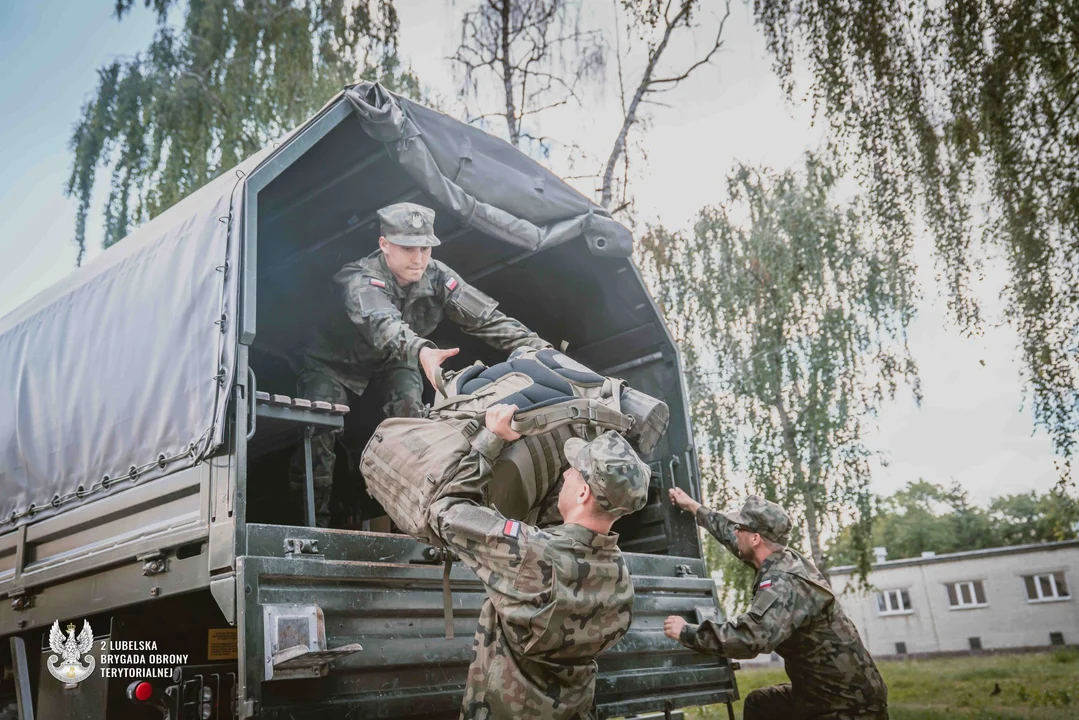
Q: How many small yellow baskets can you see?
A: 0